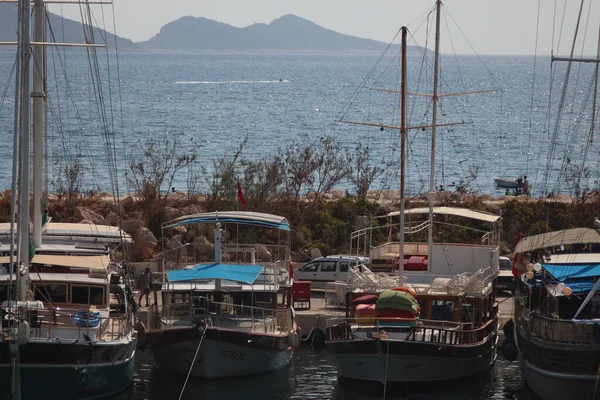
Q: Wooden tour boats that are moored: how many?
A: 4